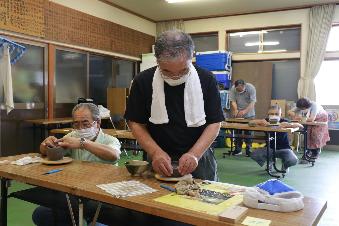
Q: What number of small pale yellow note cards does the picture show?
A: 1